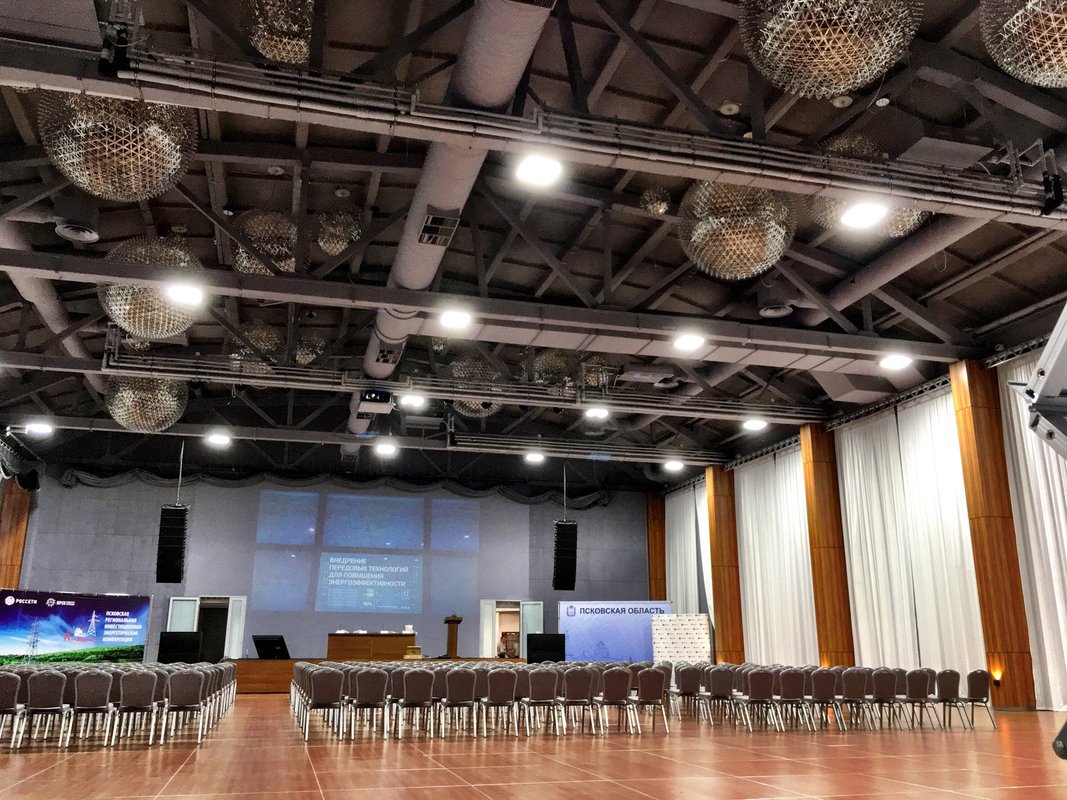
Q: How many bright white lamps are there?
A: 14